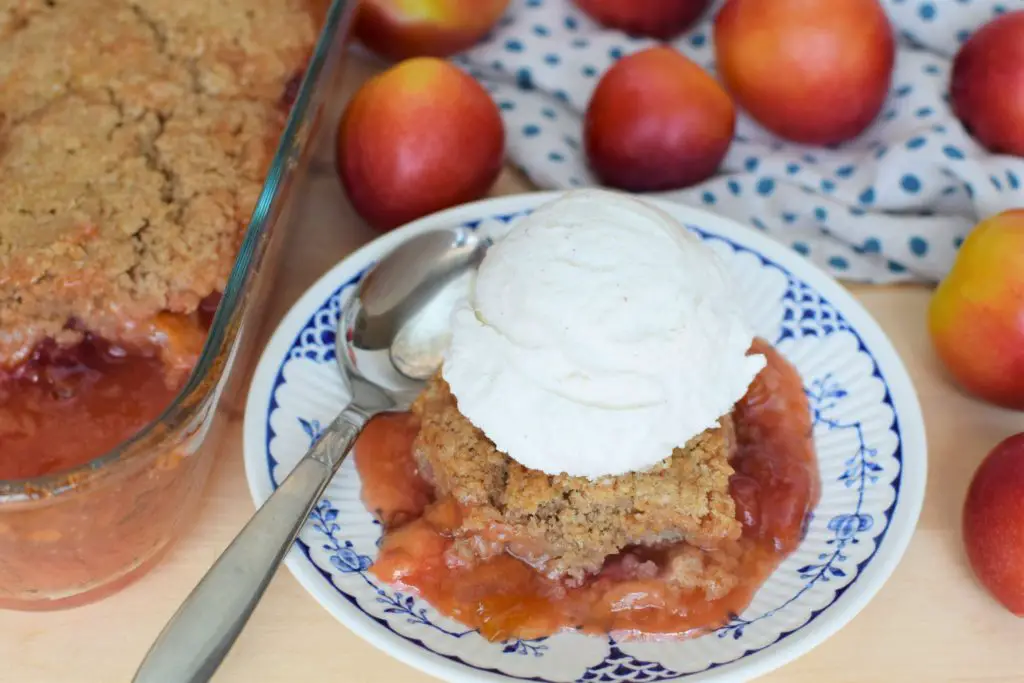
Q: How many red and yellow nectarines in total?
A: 8